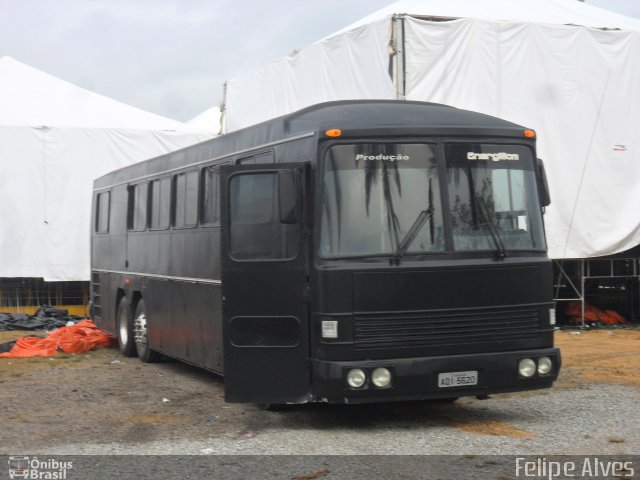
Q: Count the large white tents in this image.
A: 2